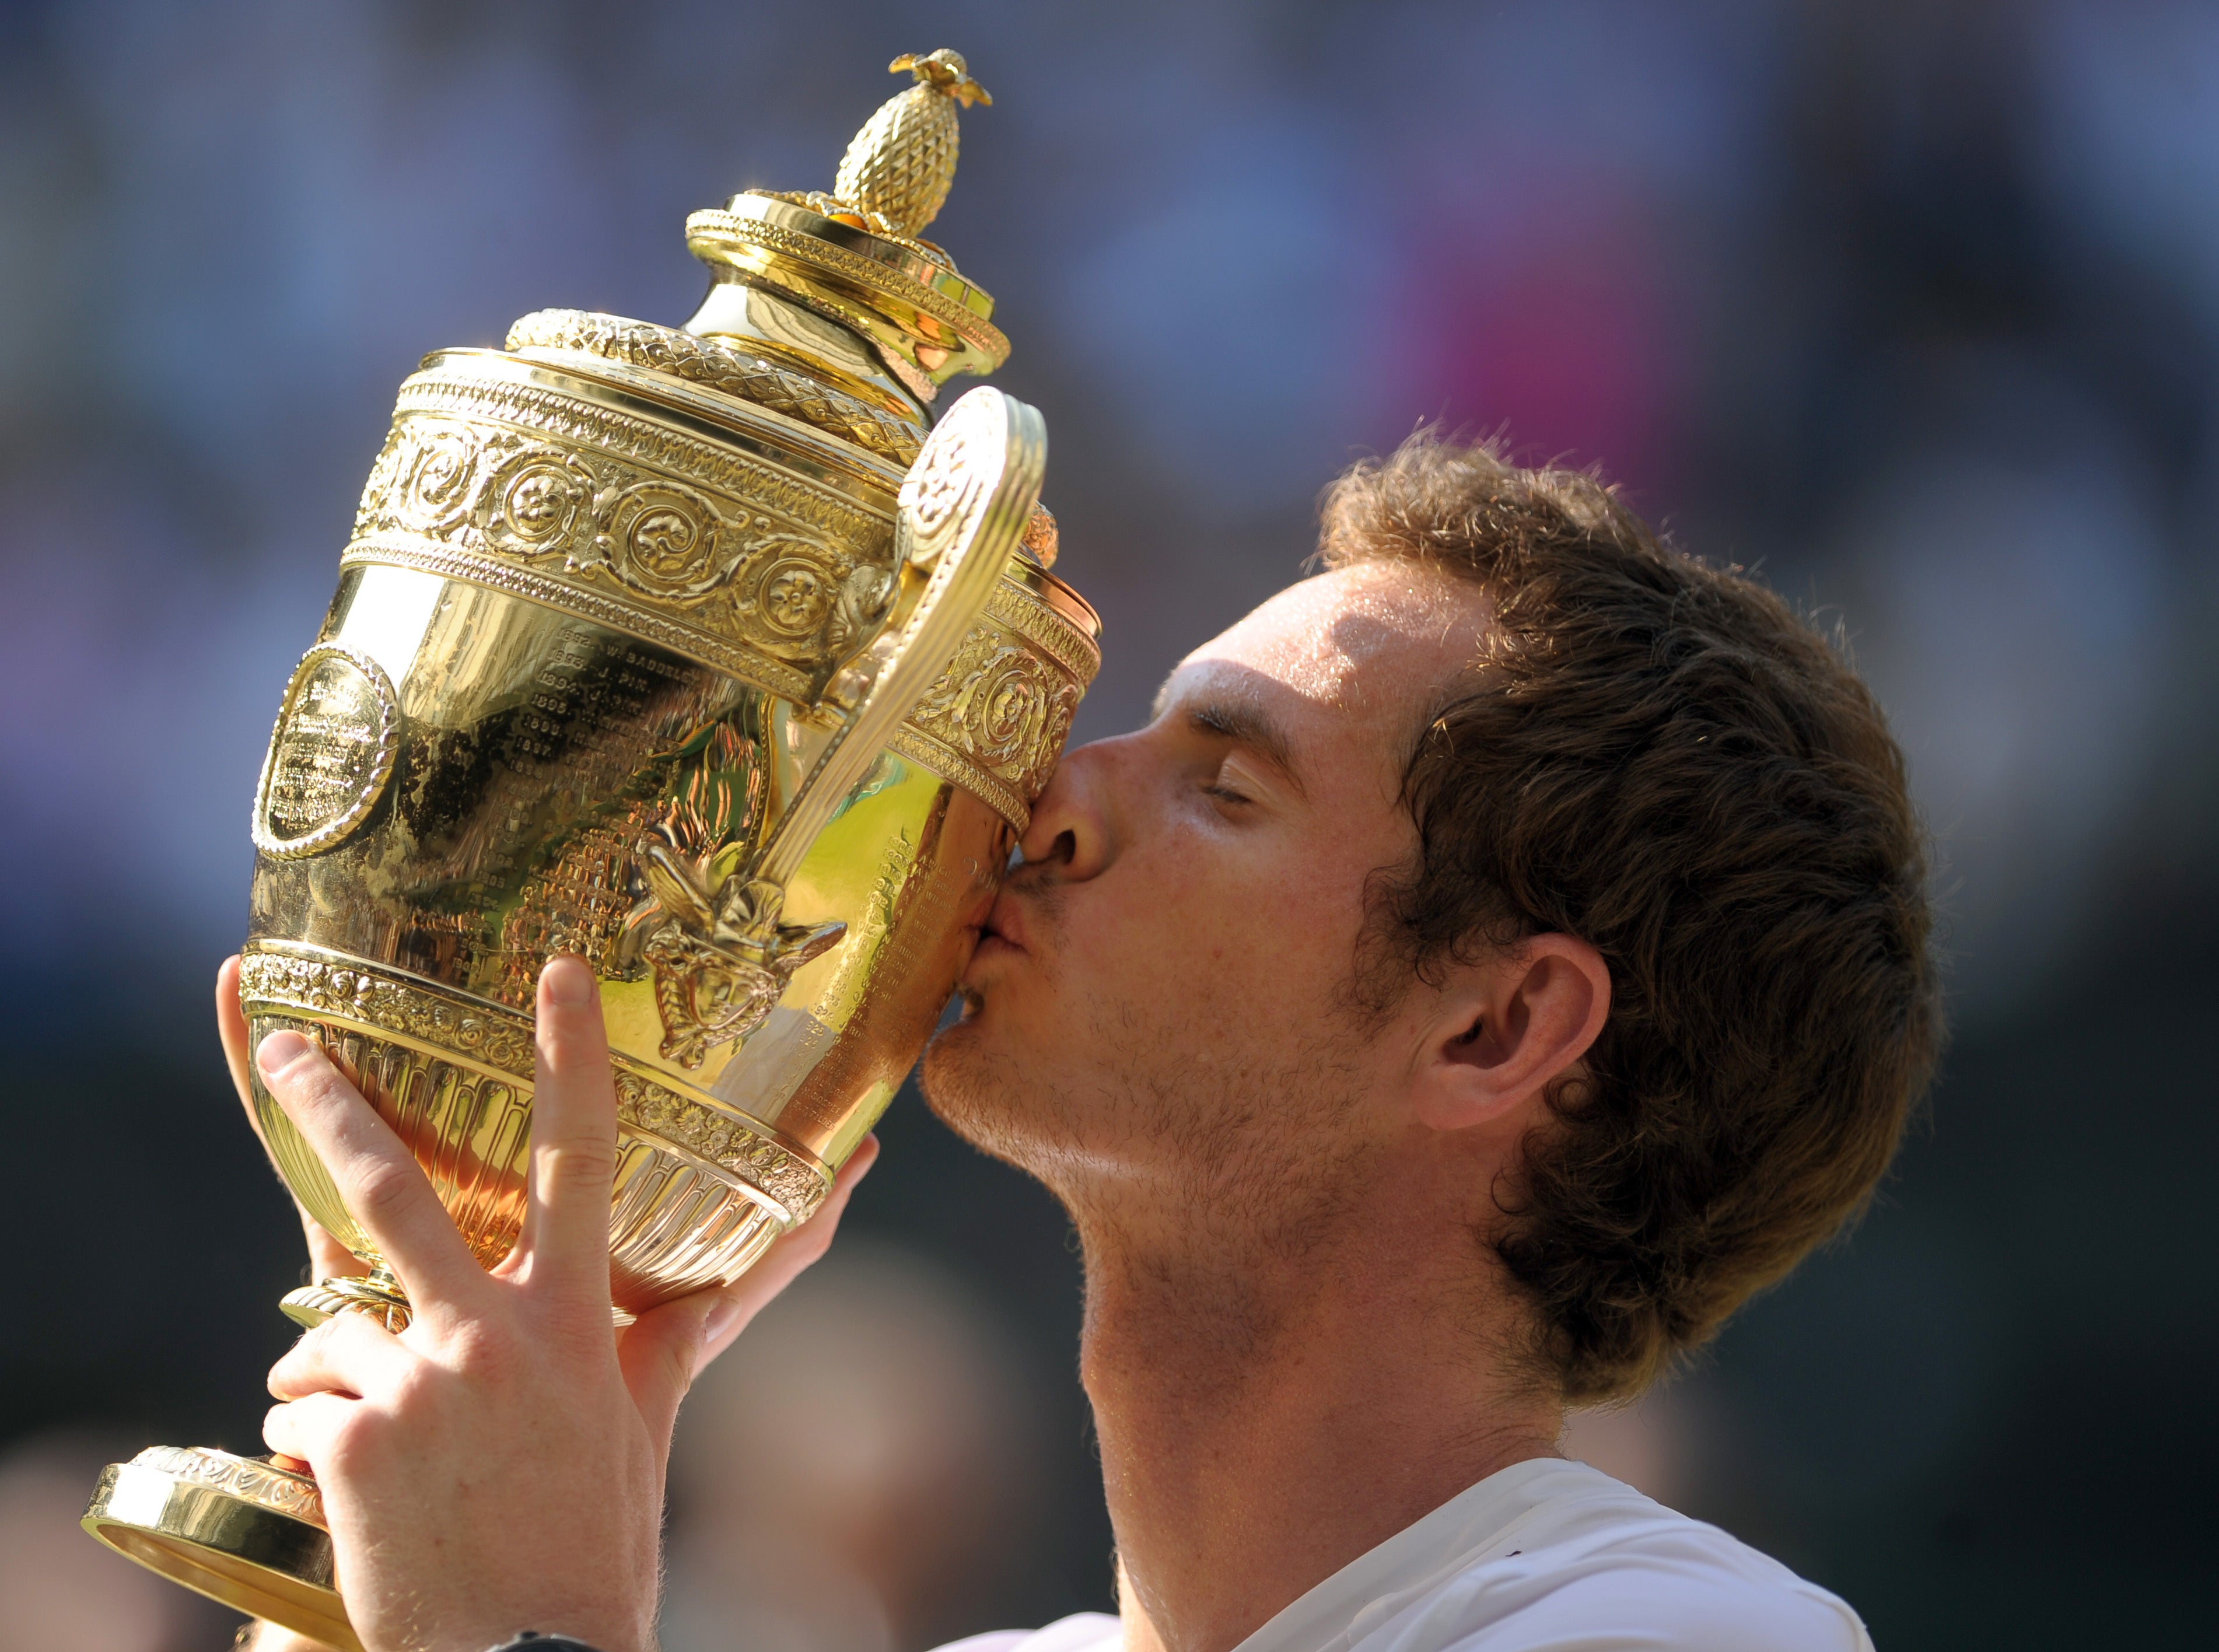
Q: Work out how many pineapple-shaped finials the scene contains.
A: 1